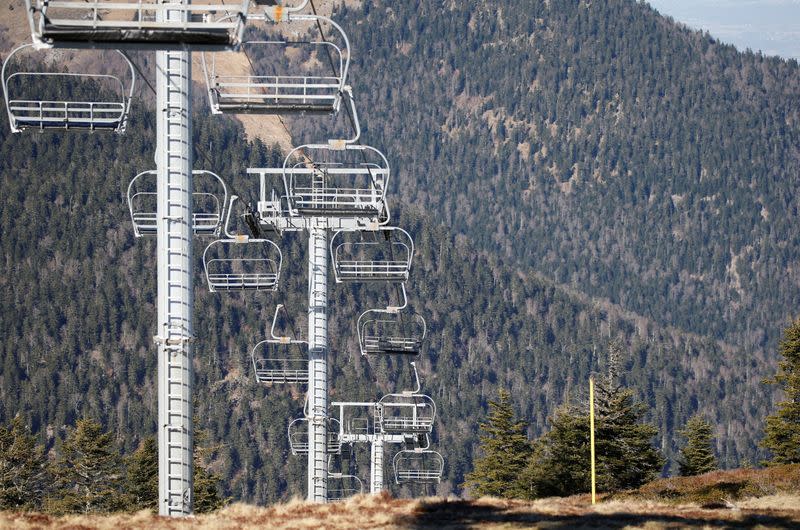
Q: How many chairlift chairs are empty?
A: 13